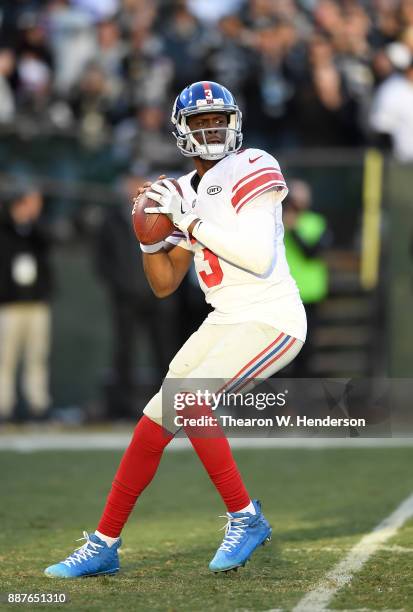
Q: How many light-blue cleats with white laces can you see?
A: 2